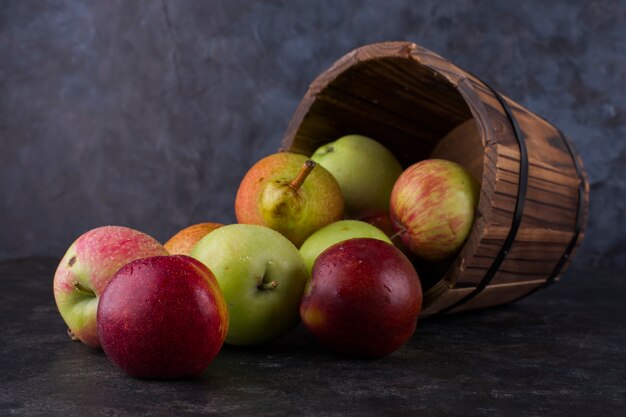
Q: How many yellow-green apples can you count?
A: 3